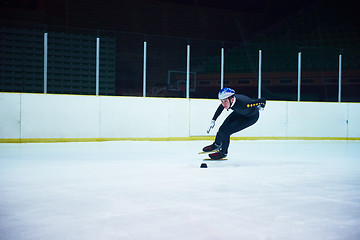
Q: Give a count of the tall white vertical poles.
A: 8